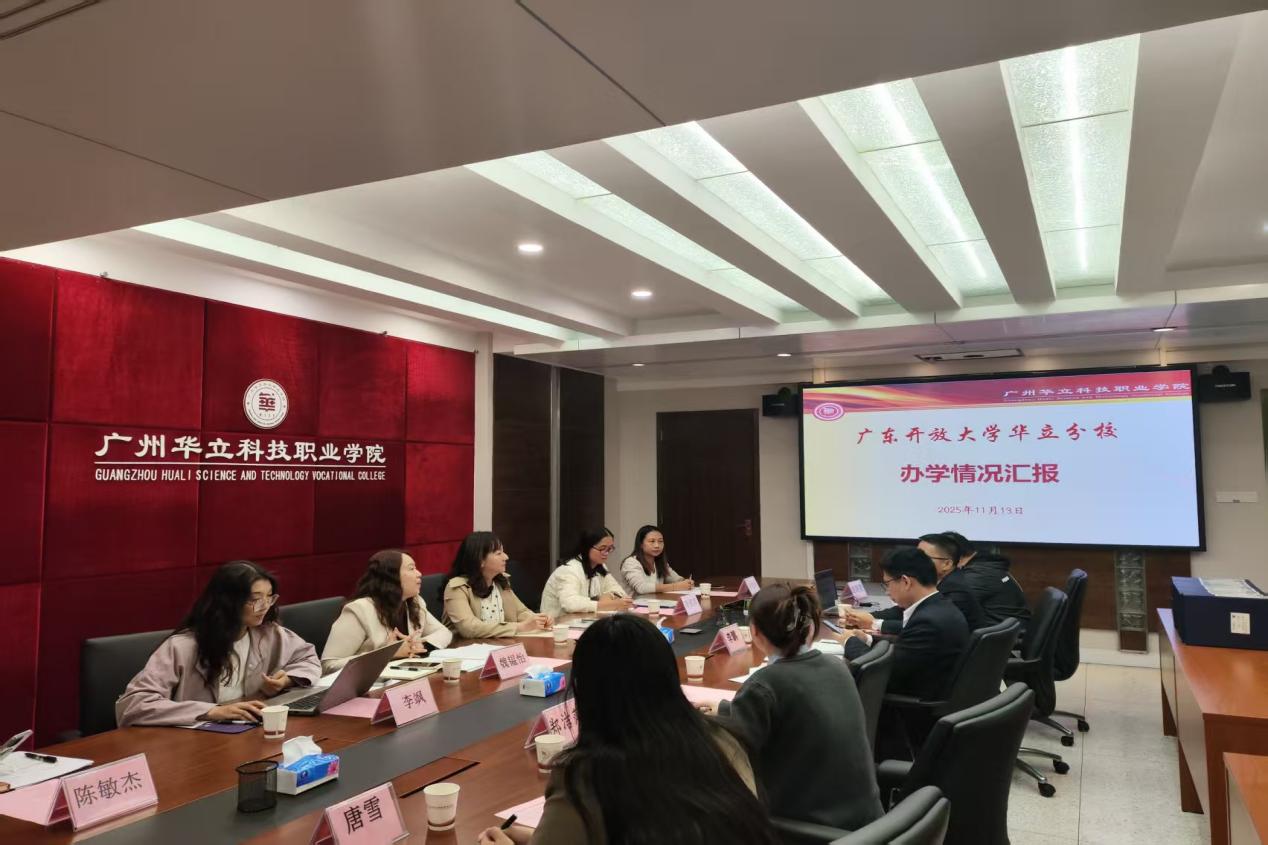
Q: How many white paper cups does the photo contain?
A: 10